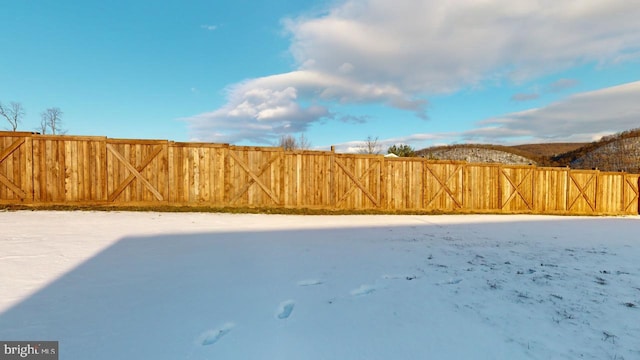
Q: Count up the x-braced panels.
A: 8